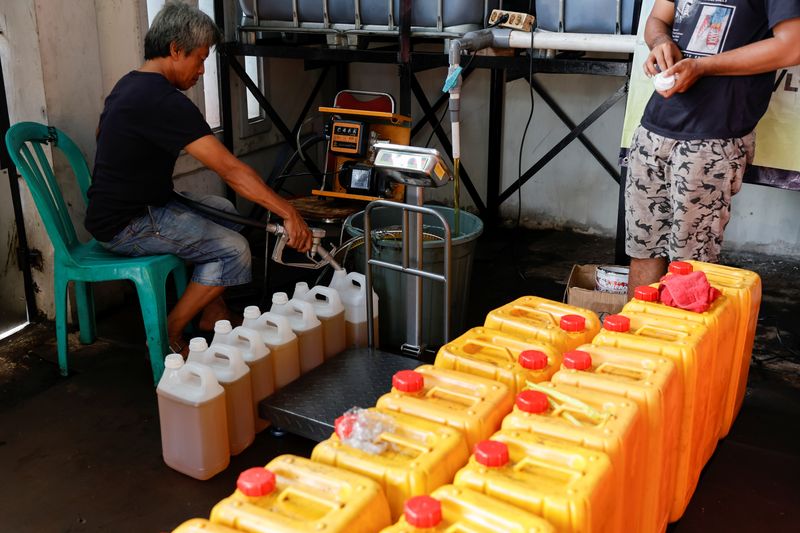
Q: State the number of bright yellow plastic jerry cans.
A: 13